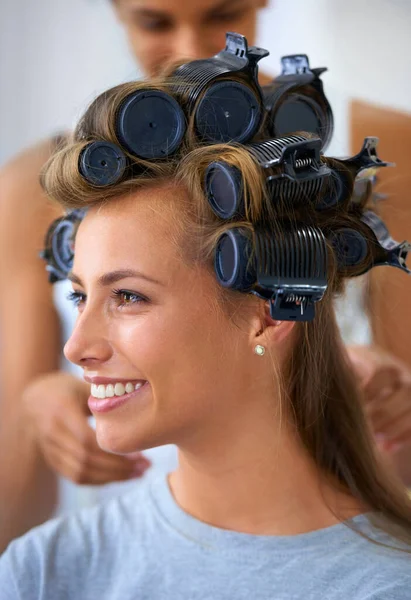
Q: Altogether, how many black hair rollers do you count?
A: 9